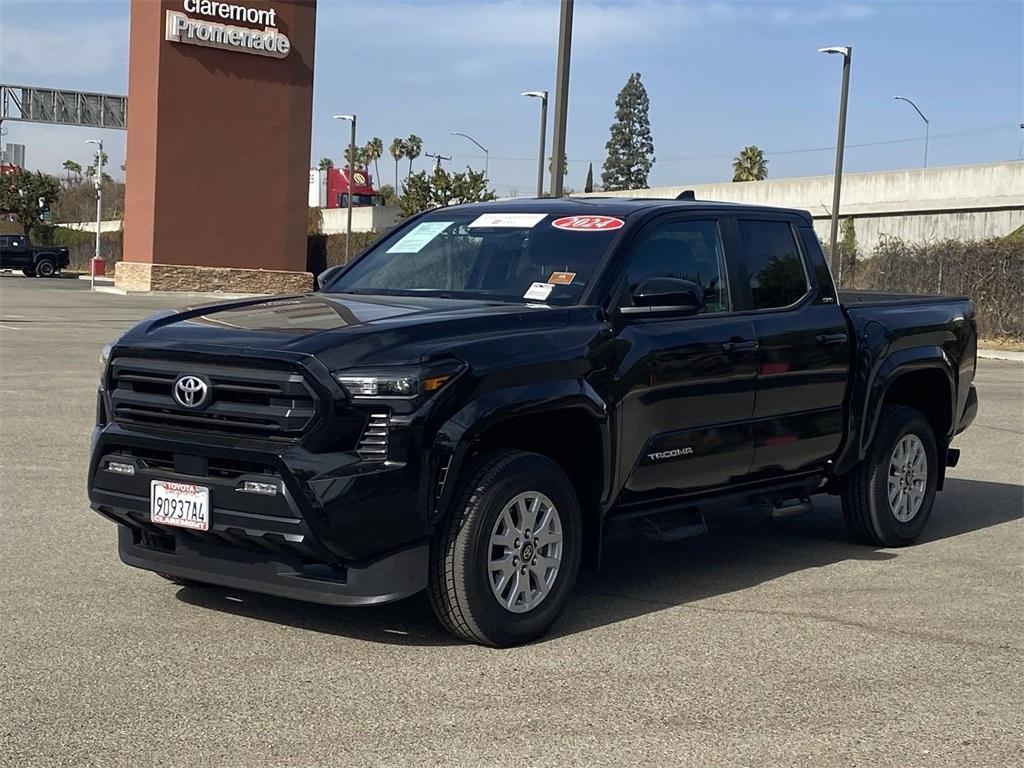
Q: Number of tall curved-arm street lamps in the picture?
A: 2